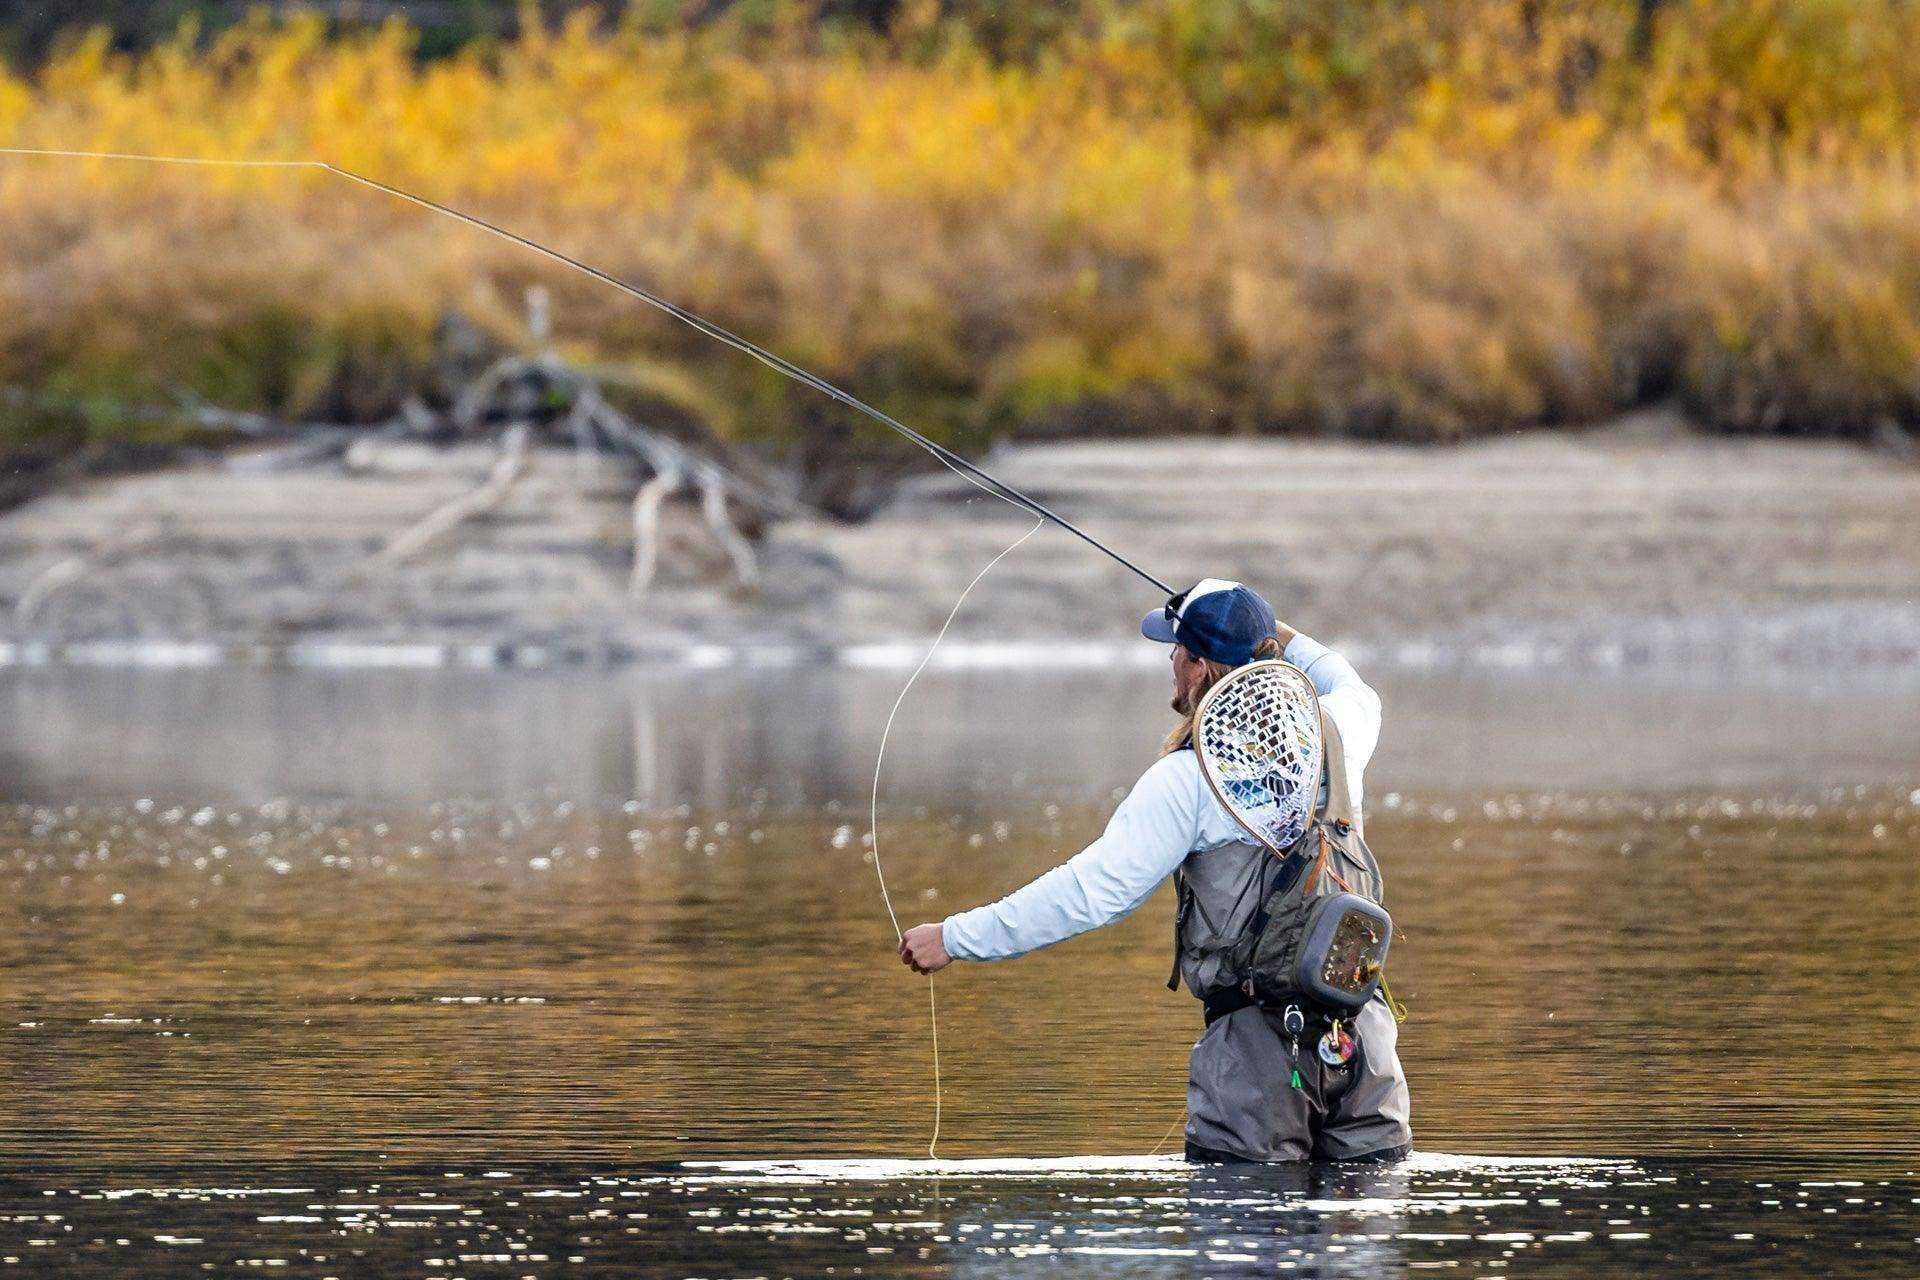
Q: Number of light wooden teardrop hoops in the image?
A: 1